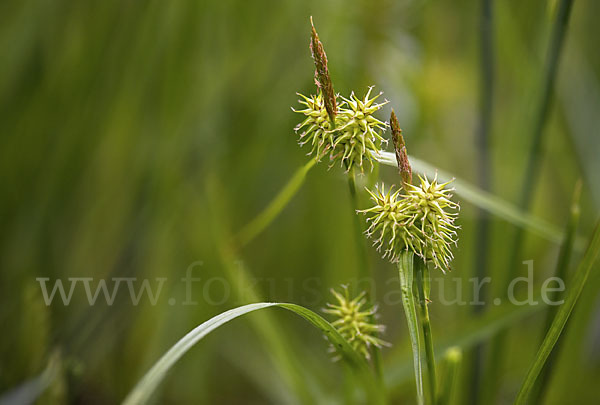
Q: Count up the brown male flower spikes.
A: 2